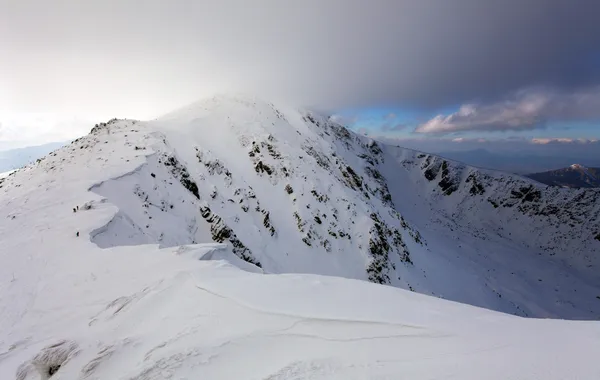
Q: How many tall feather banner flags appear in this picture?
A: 0